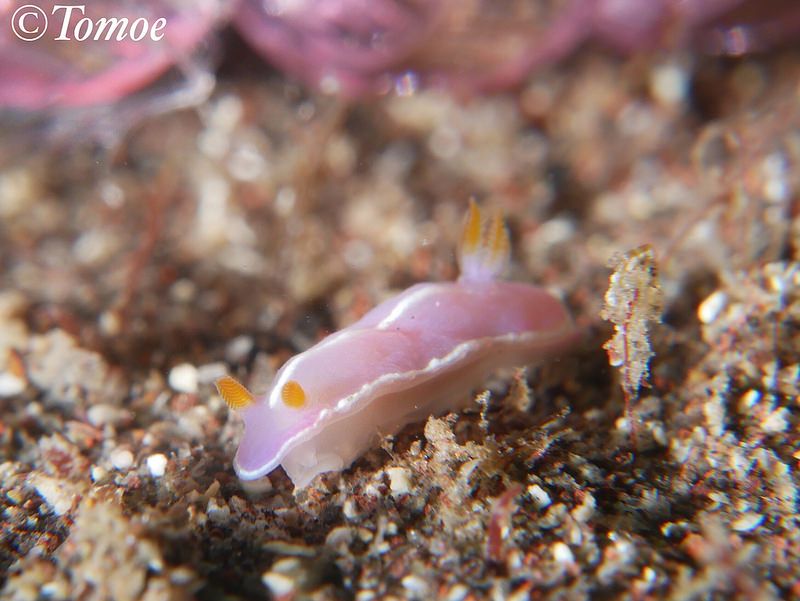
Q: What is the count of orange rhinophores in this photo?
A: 2